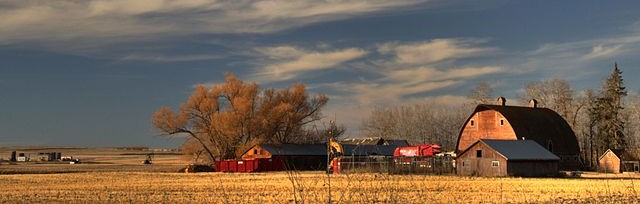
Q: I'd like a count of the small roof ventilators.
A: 2